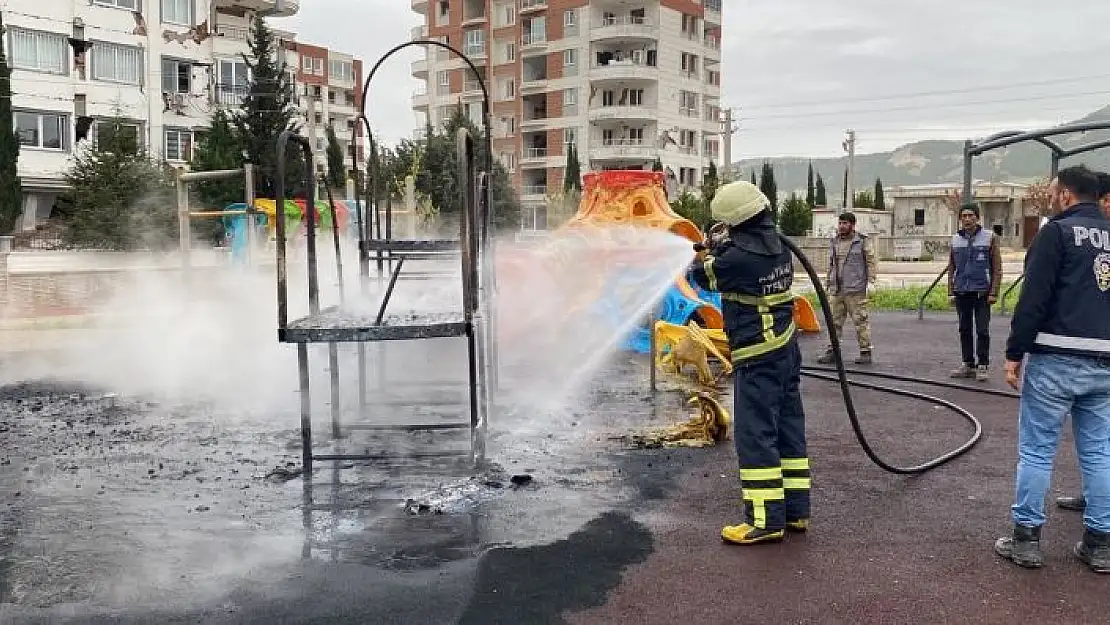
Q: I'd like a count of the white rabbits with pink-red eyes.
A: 0